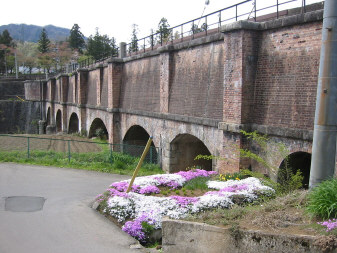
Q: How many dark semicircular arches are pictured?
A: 7